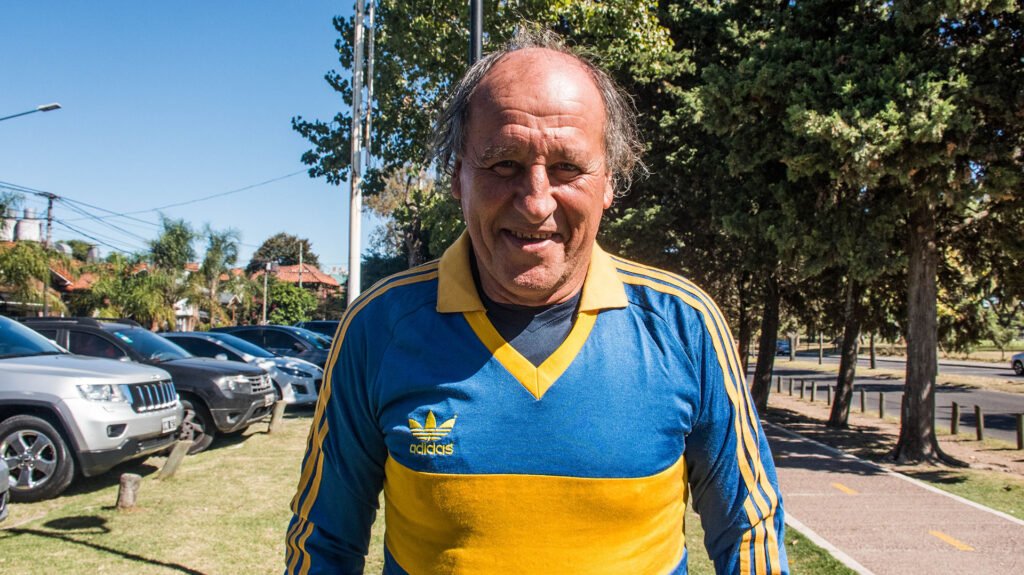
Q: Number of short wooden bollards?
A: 13